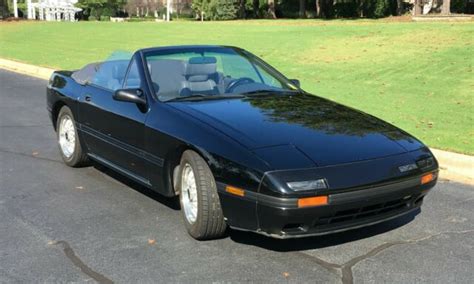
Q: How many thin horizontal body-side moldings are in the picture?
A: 1